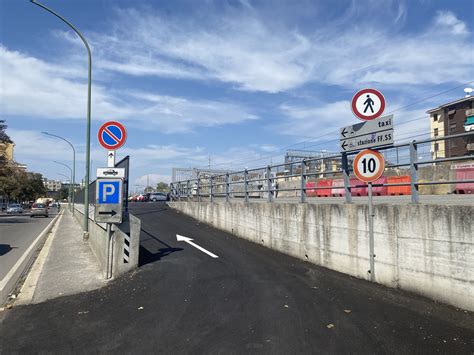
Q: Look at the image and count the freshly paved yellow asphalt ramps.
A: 0